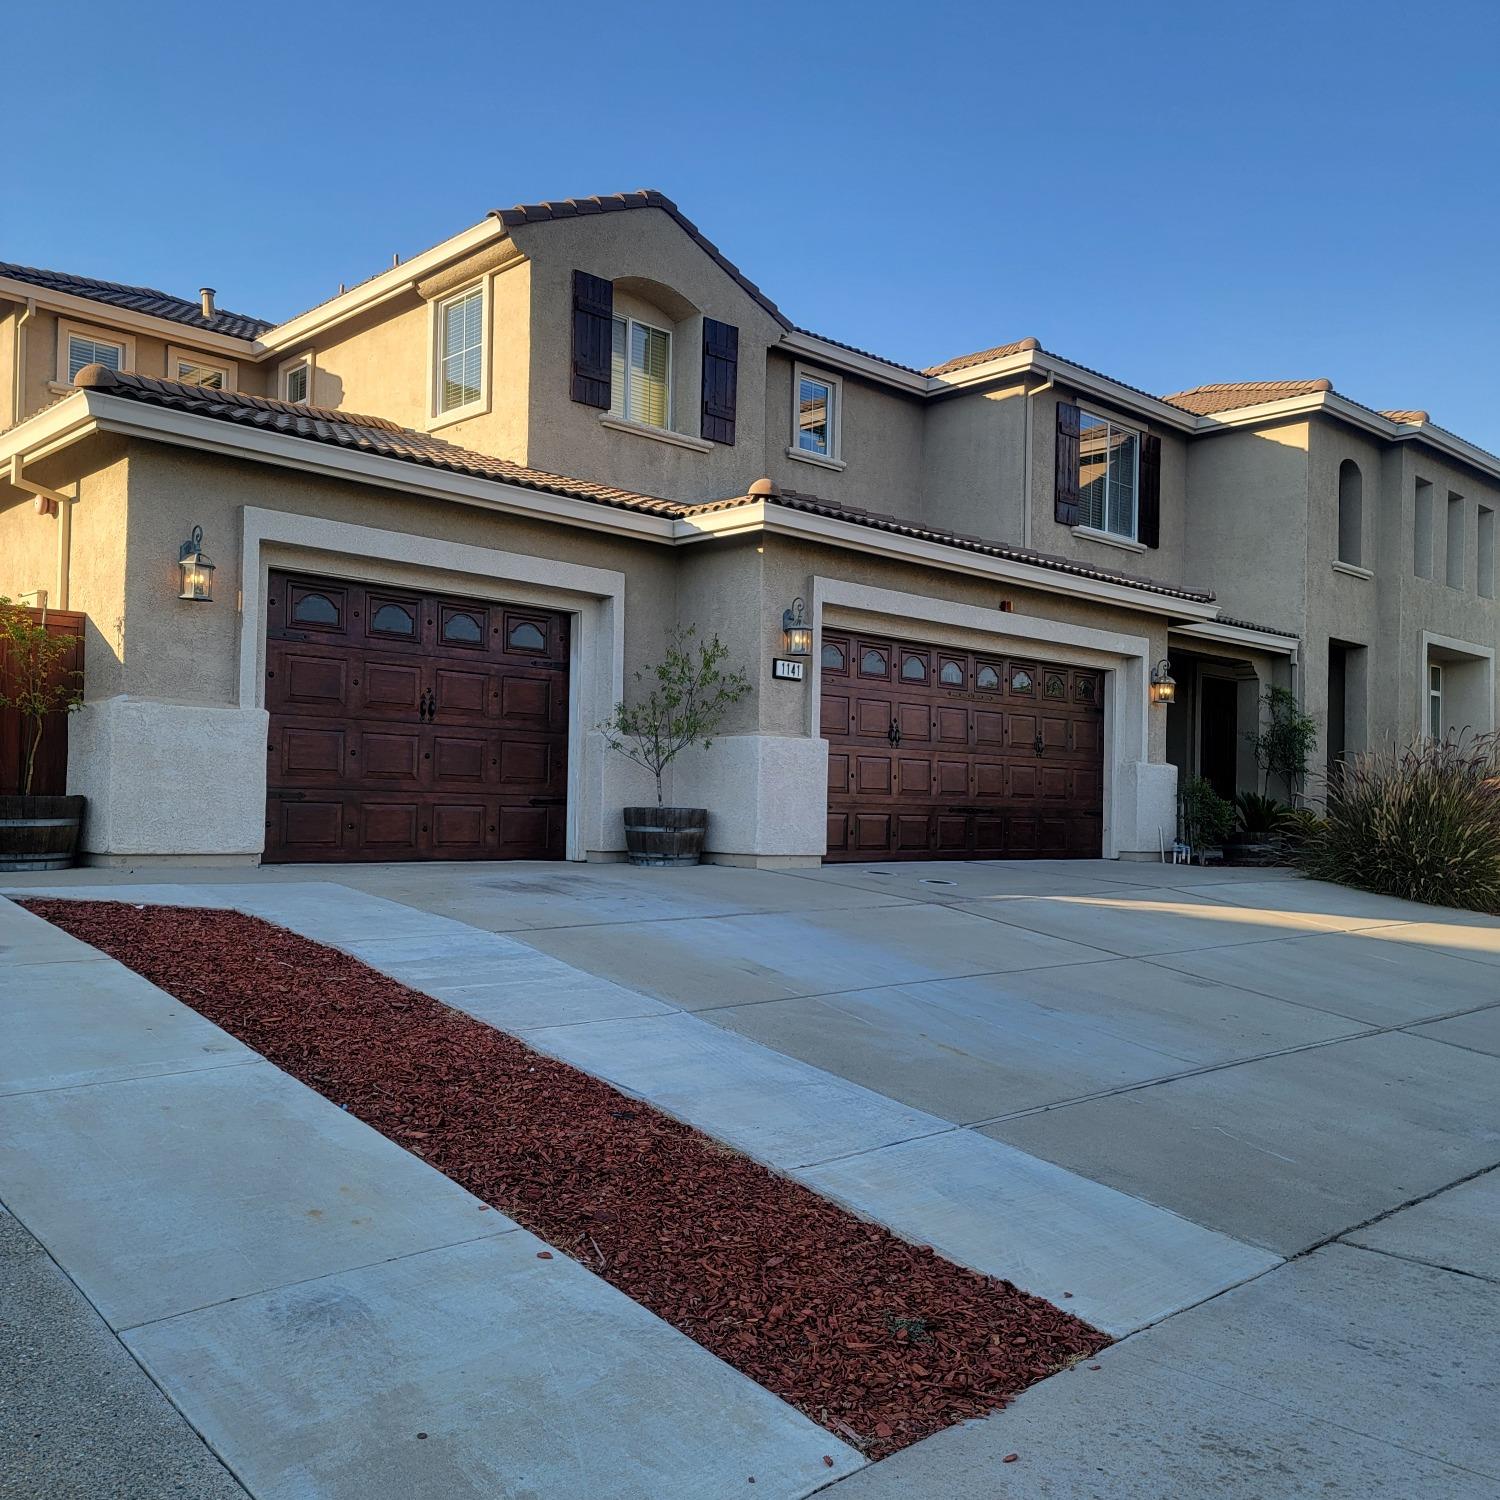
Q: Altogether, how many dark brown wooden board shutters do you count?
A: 4